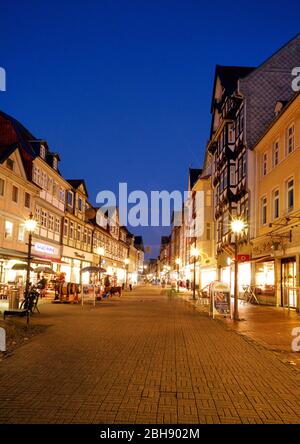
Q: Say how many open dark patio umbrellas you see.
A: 3